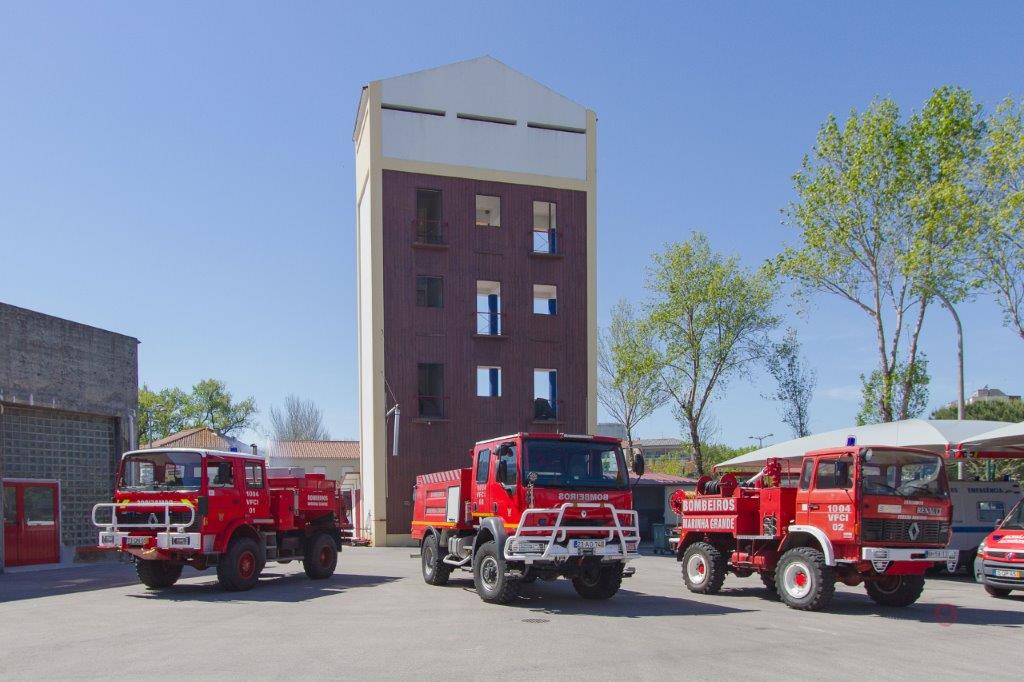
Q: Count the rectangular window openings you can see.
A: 9